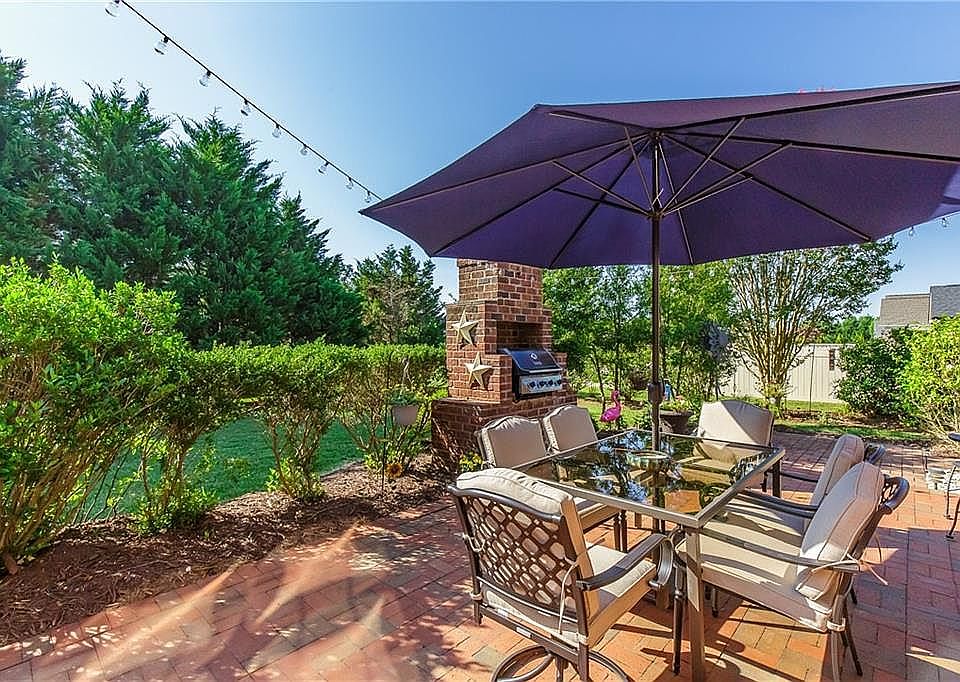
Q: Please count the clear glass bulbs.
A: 11